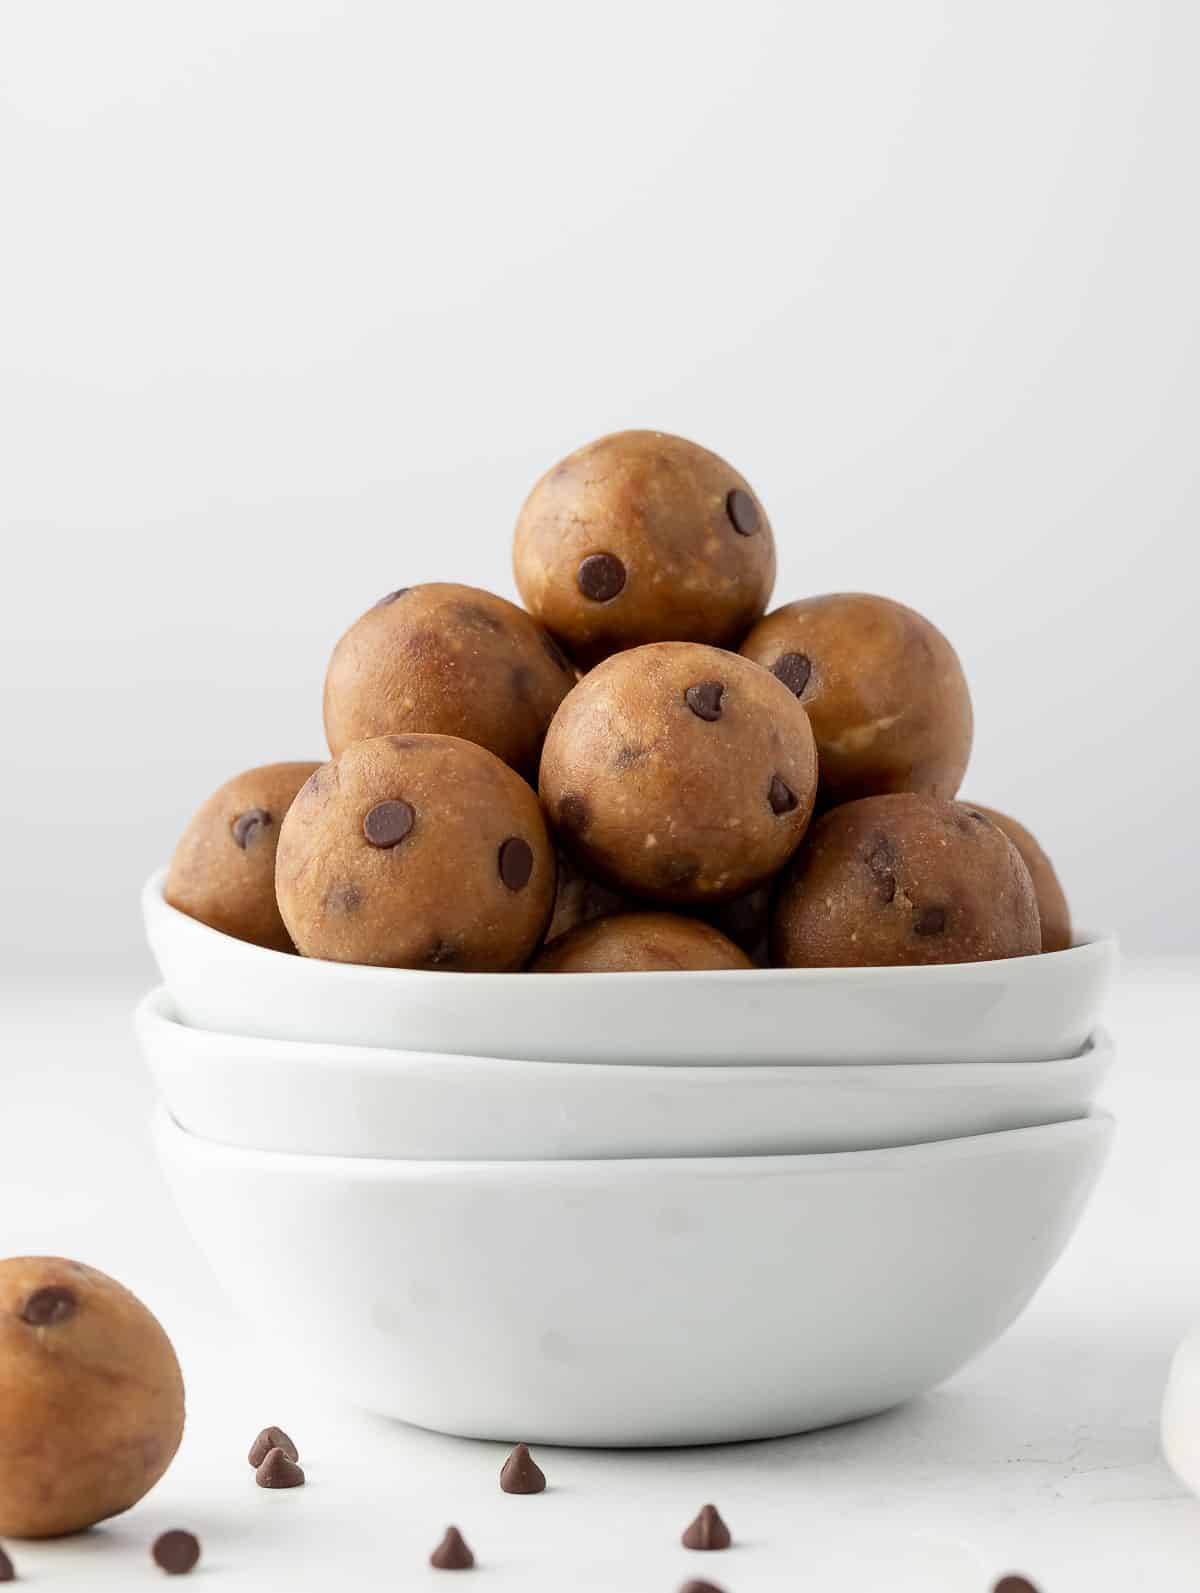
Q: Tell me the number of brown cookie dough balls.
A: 10